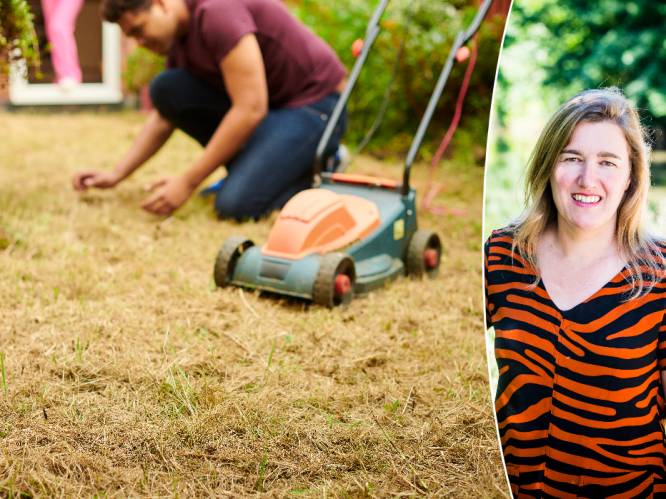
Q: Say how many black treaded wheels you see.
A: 3